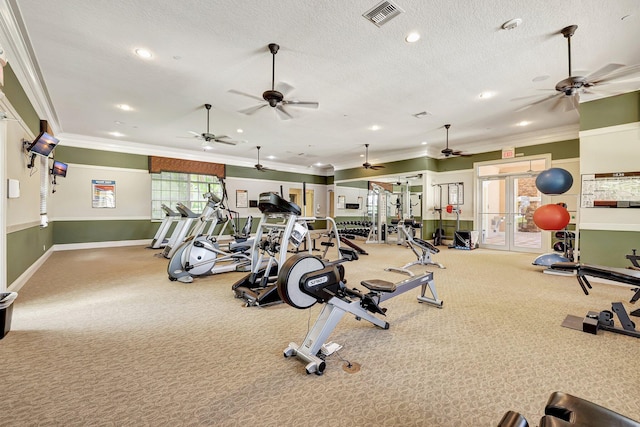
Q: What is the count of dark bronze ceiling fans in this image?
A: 6